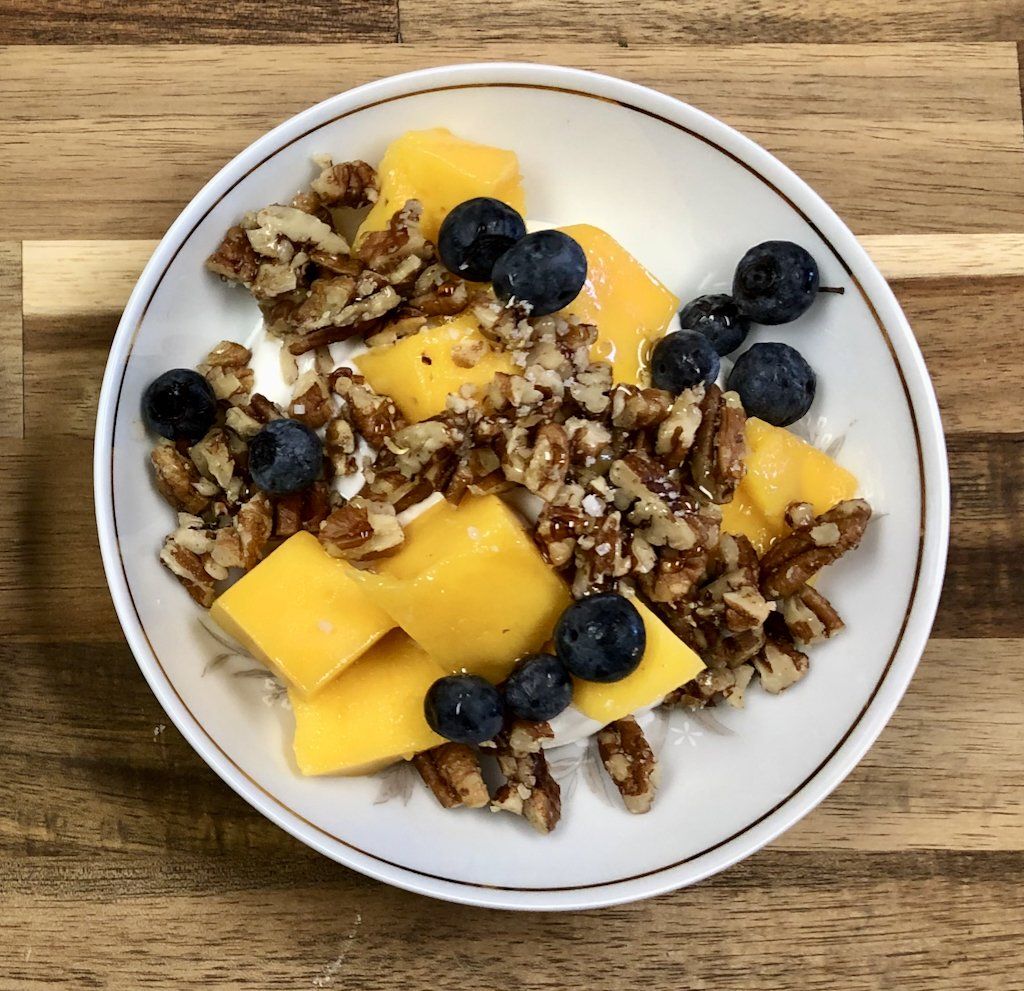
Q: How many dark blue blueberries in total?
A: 11